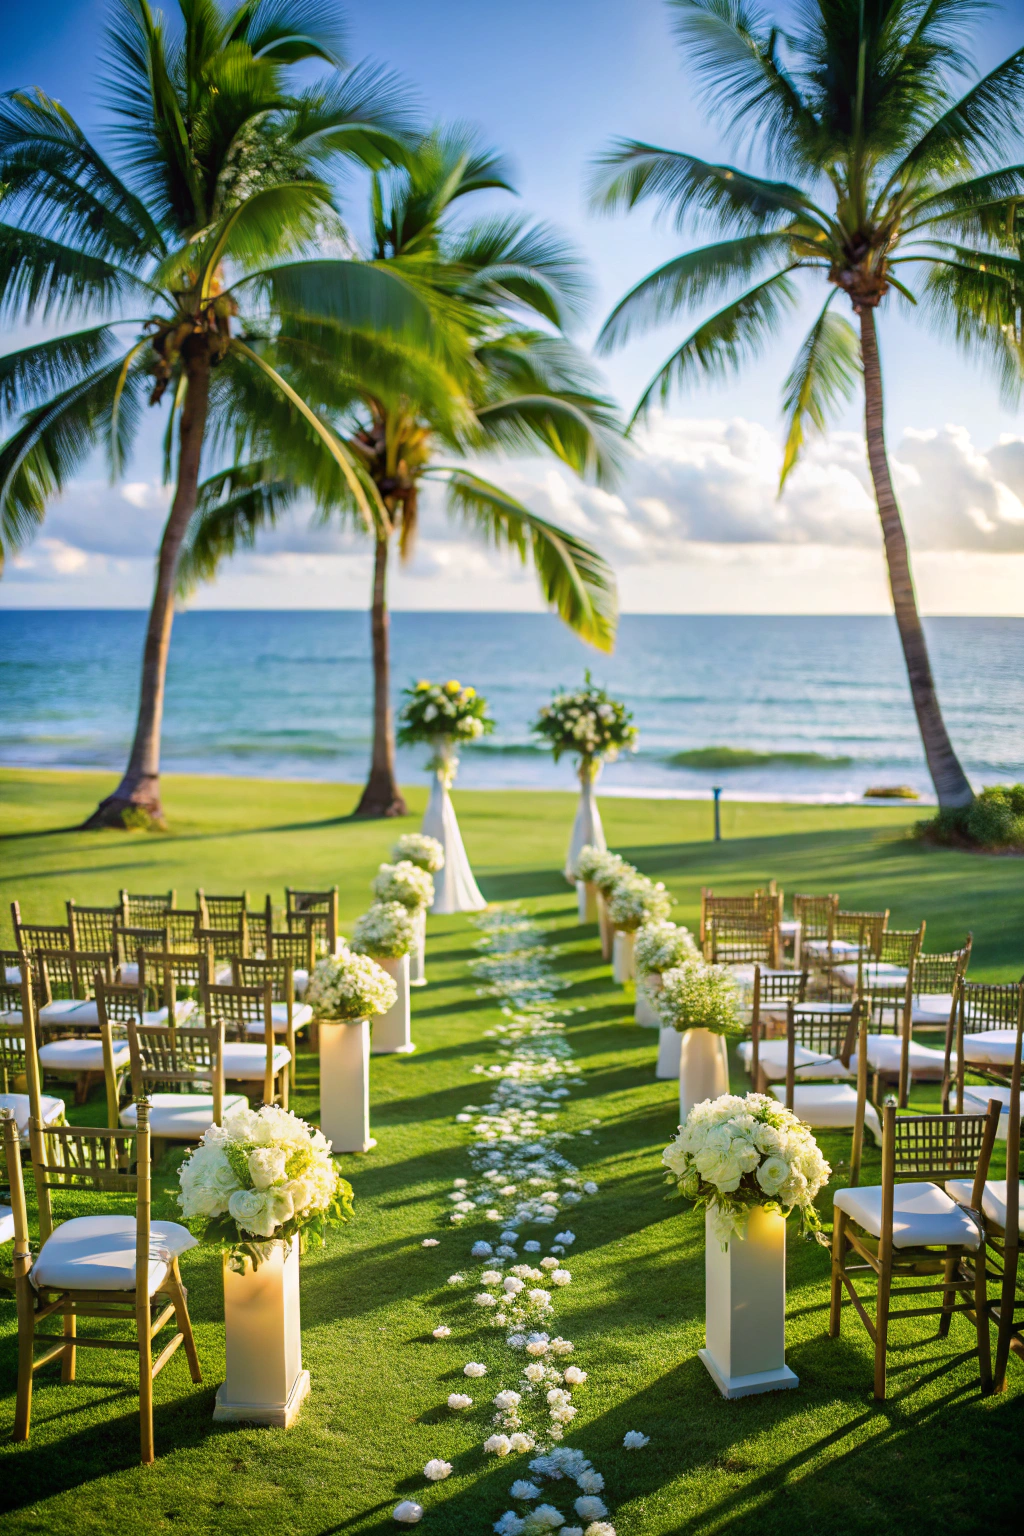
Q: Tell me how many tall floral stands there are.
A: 2